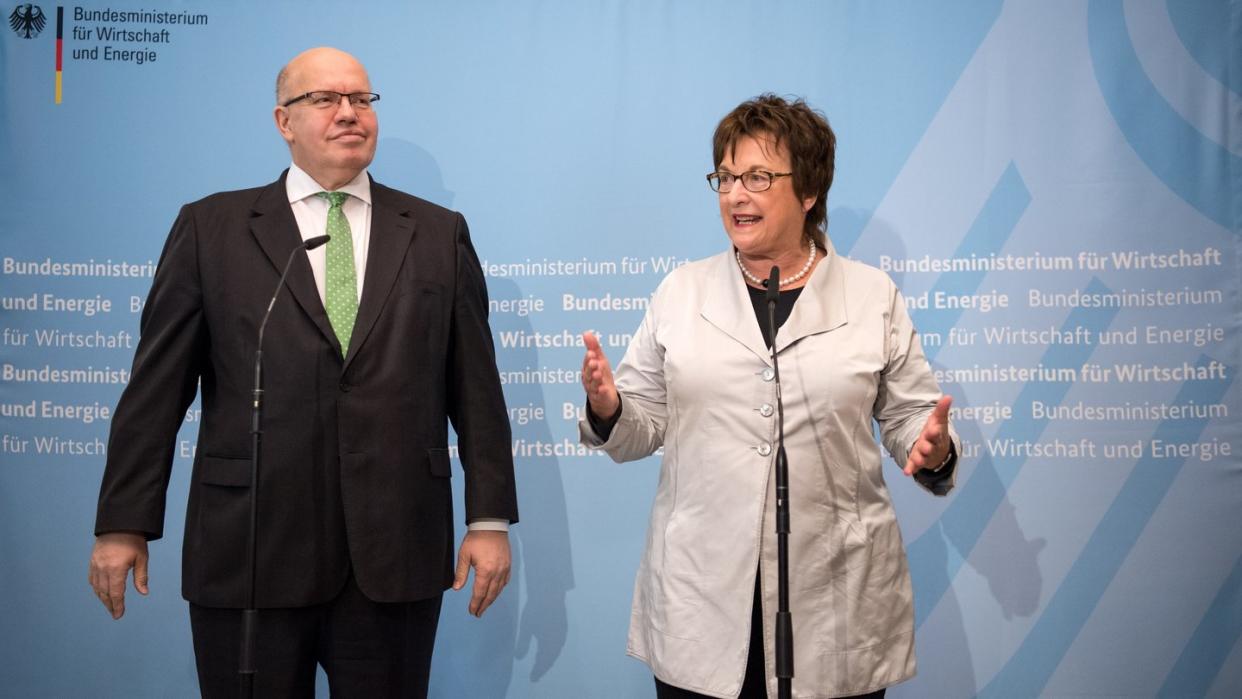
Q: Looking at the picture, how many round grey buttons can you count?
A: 3